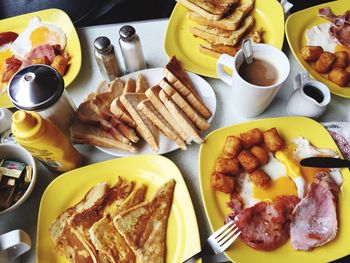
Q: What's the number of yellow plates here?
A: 5